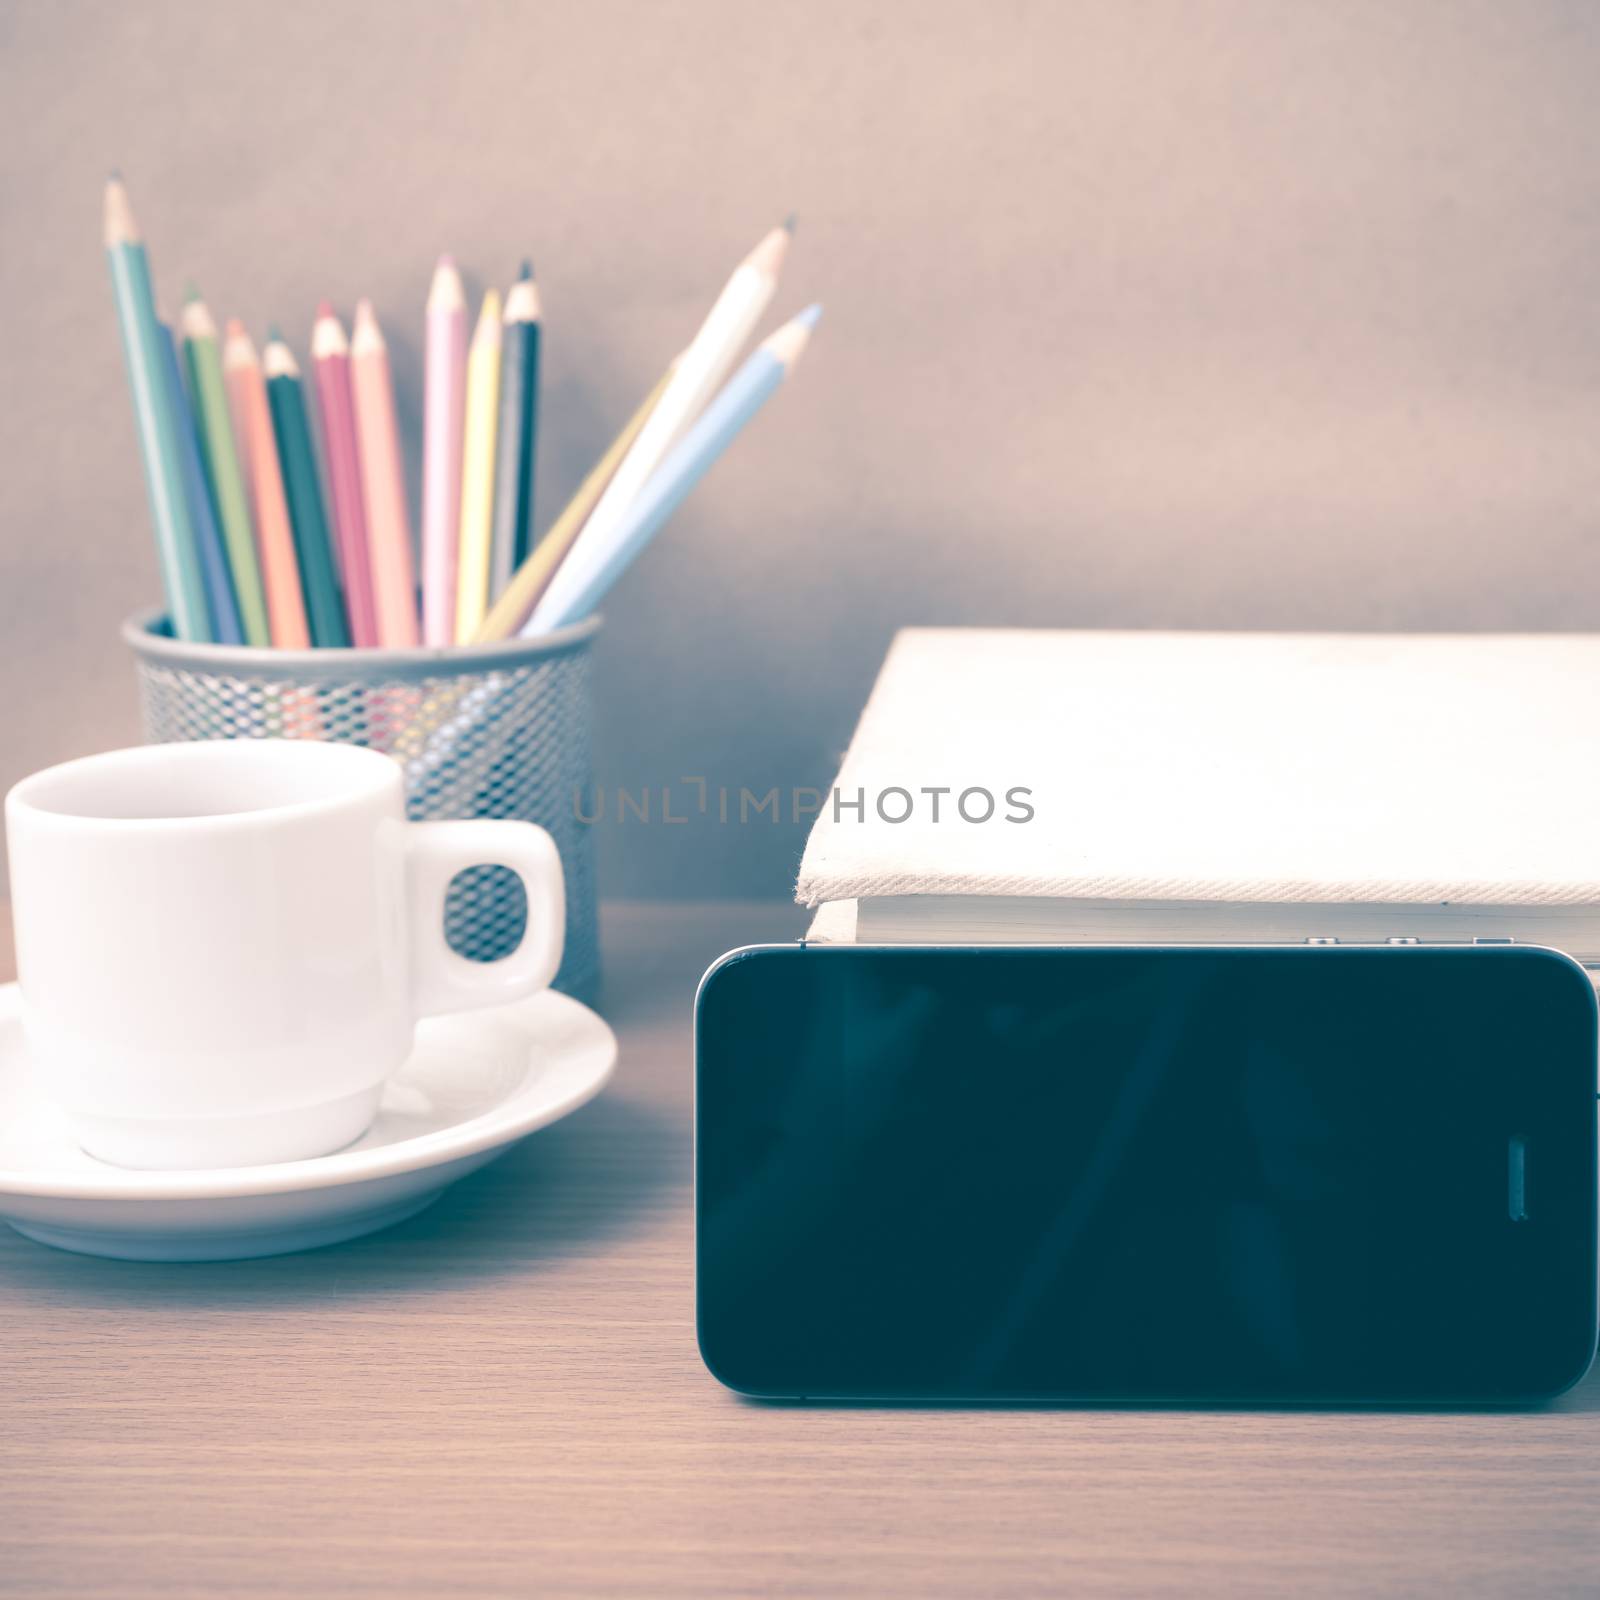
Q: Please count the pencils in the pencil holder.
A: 13